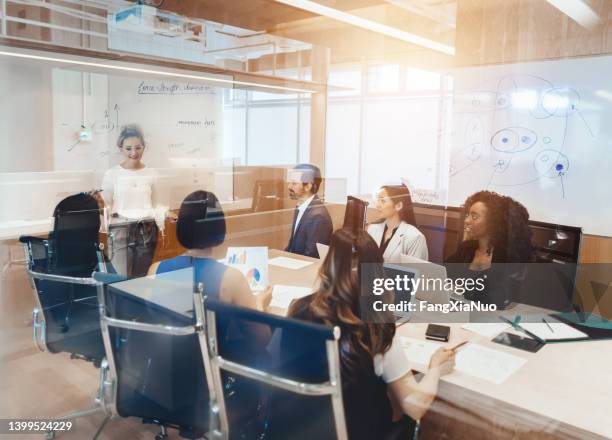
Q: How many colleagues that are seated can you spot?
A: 5